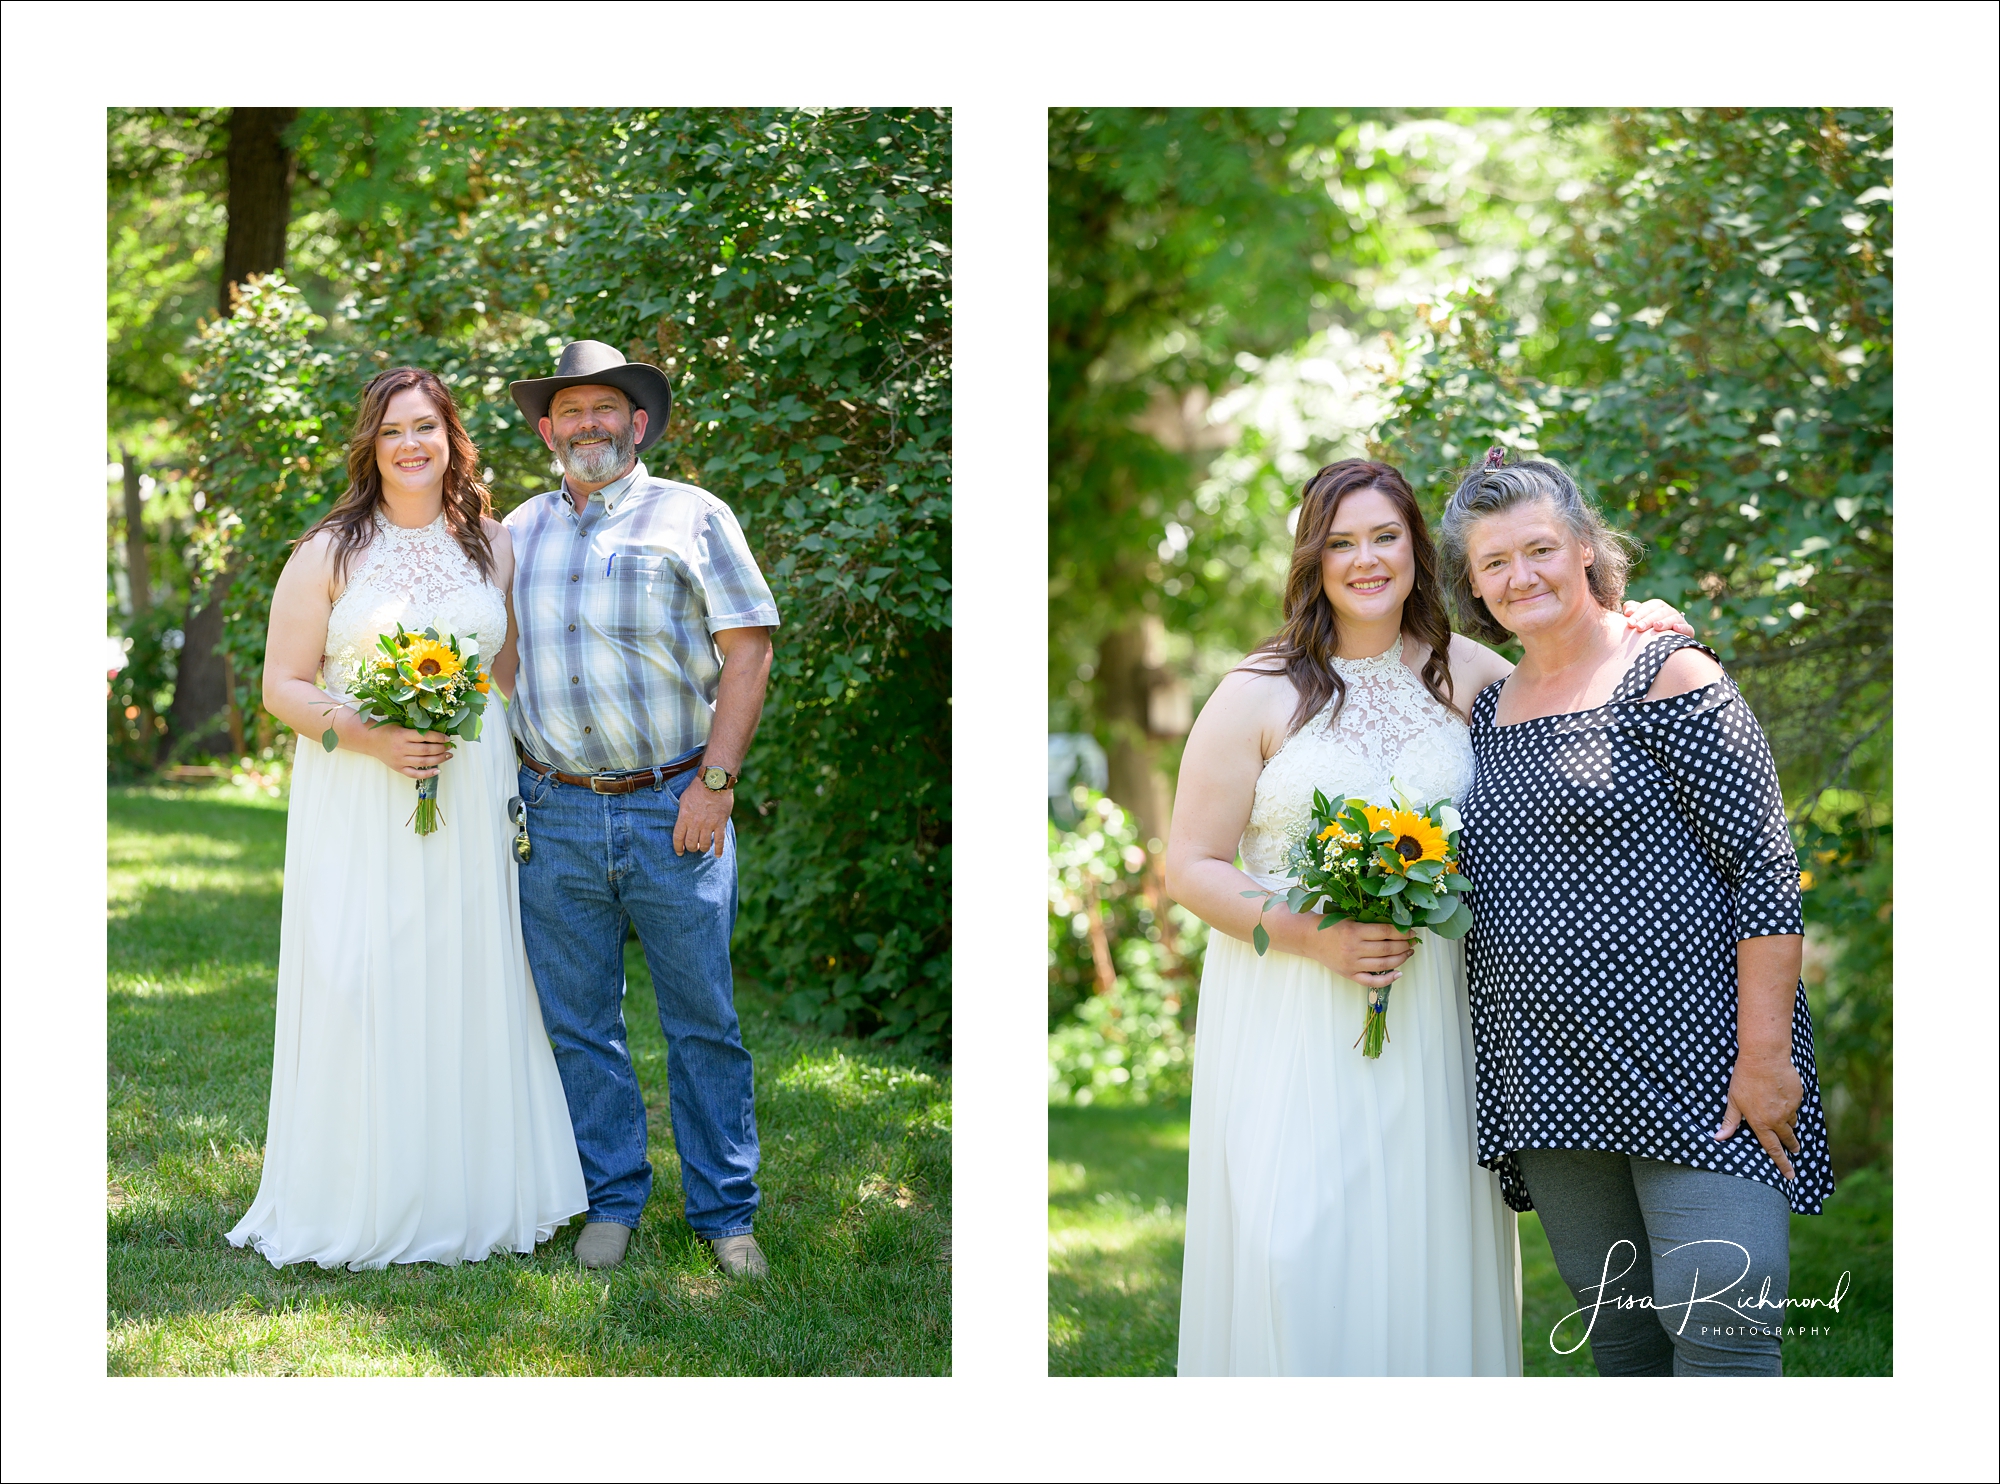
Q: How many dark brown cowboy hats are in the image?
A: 1